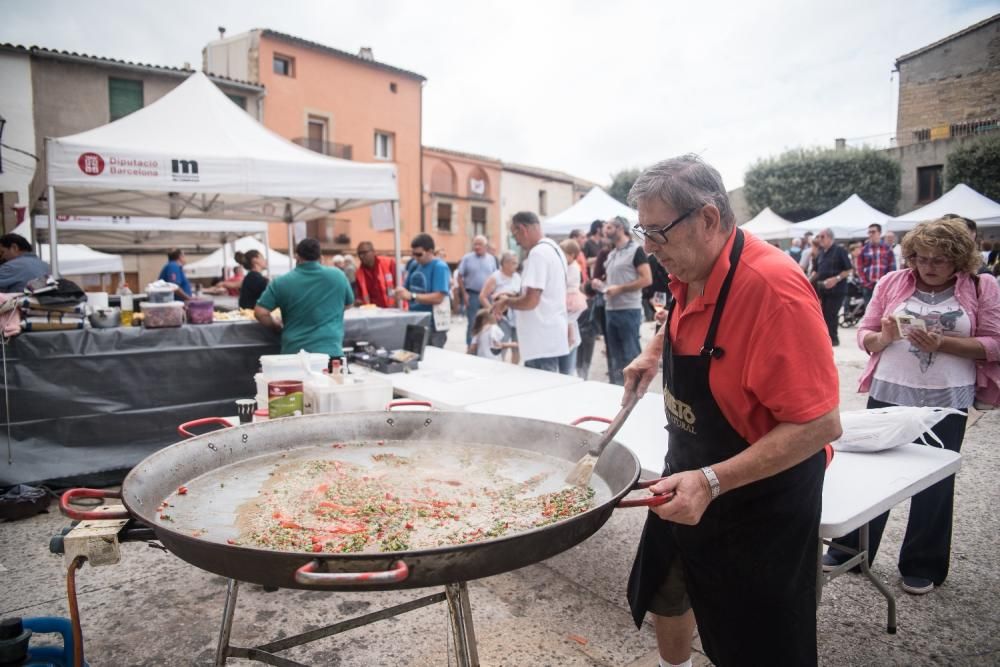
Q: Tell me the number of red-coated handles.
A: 6